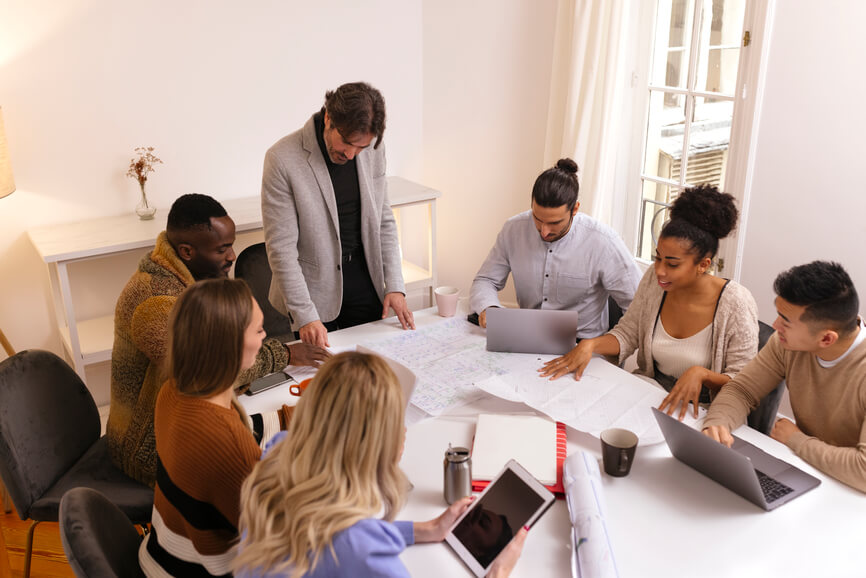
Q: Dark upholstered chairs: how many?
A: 5